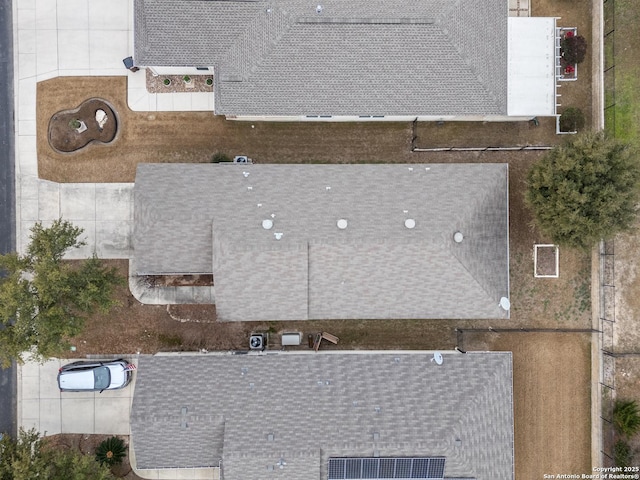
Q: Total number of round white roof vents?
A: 4